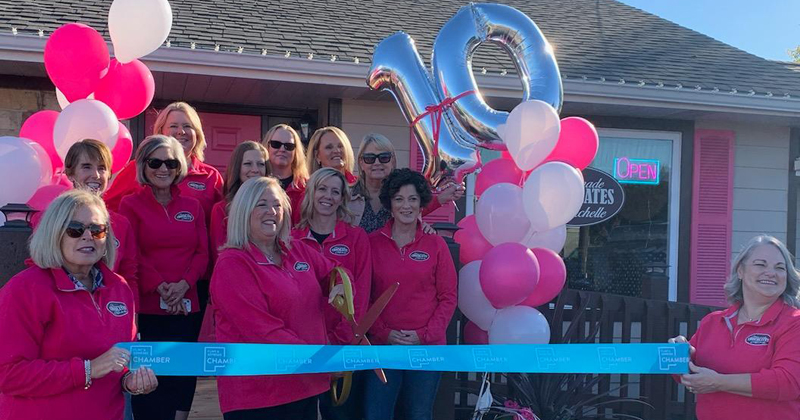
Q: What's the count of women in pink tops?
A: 11